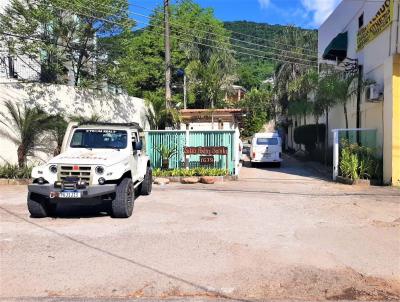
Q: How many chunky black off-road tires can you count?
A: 3